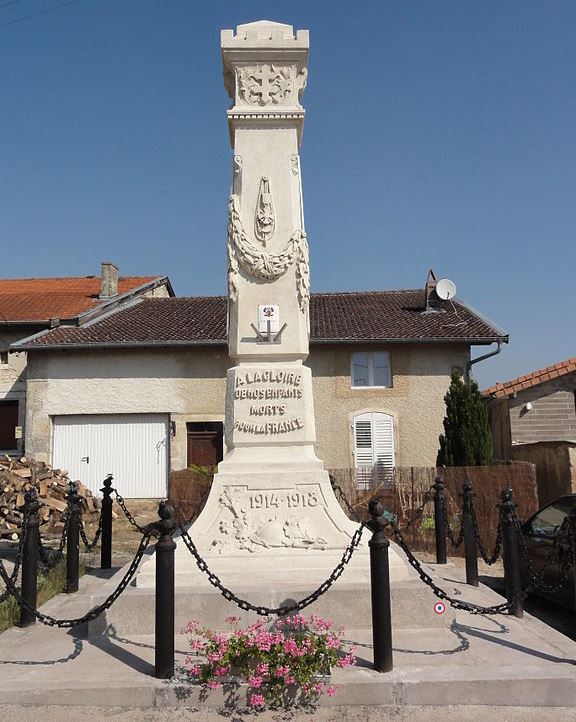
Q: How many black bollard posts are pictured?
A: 8